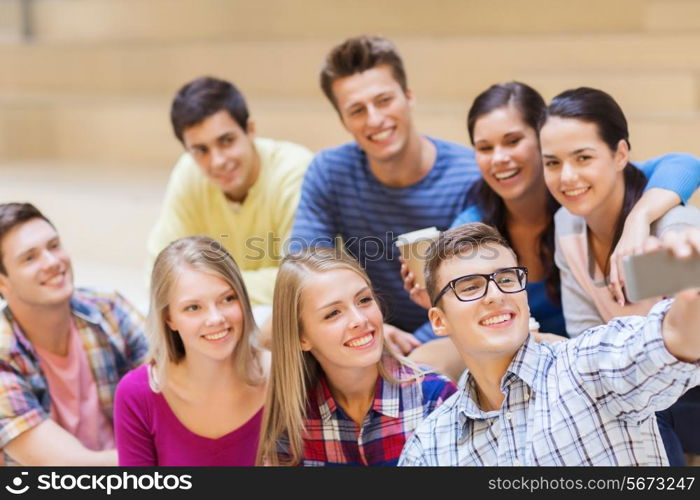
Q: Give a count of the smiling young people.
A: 8